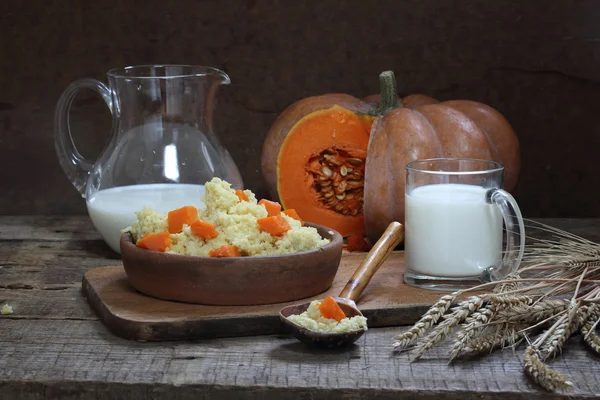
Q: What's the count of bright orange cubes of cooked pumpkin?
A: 9